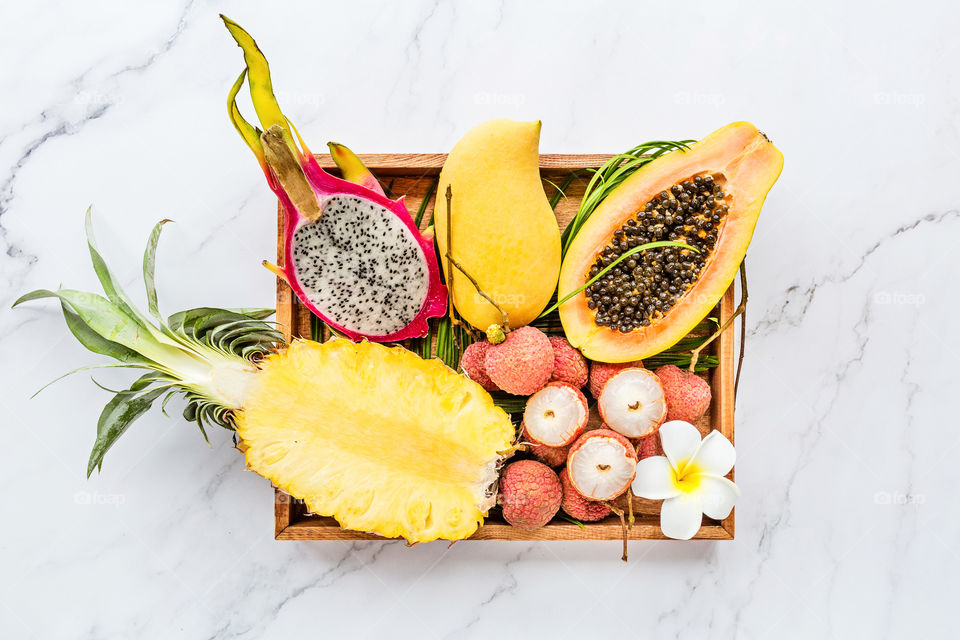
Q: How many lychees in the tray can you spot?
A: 12